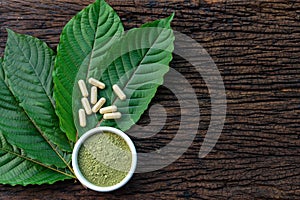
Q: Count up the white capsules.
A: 9